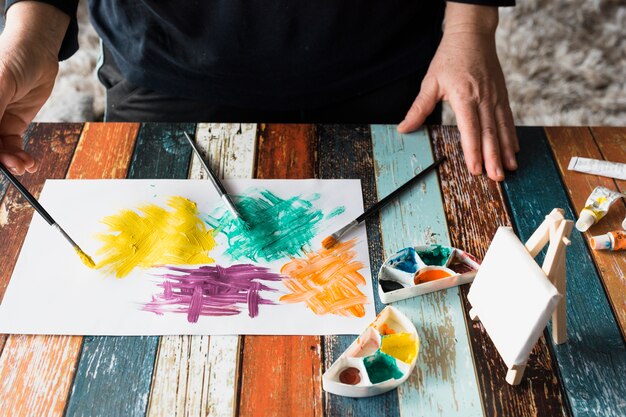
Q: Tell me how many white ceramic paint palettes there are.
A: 2